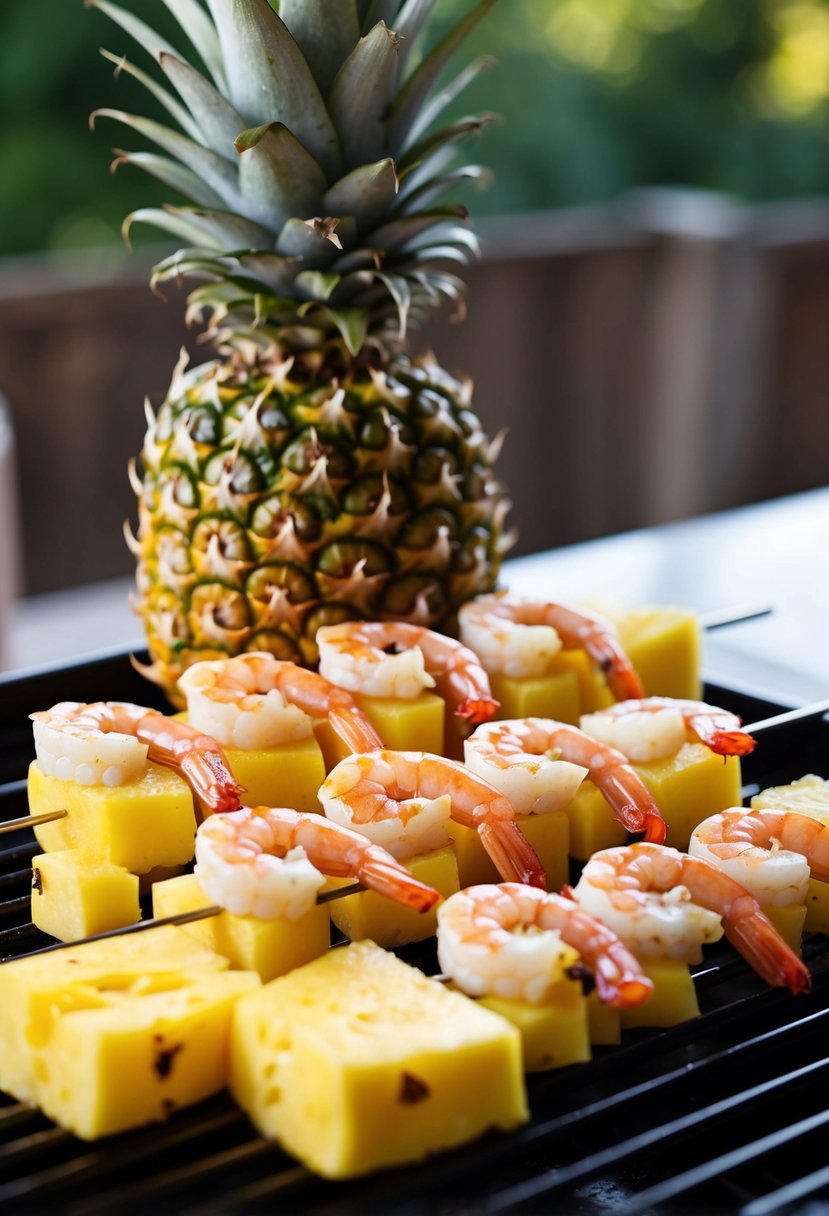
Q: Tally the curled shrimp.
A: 11